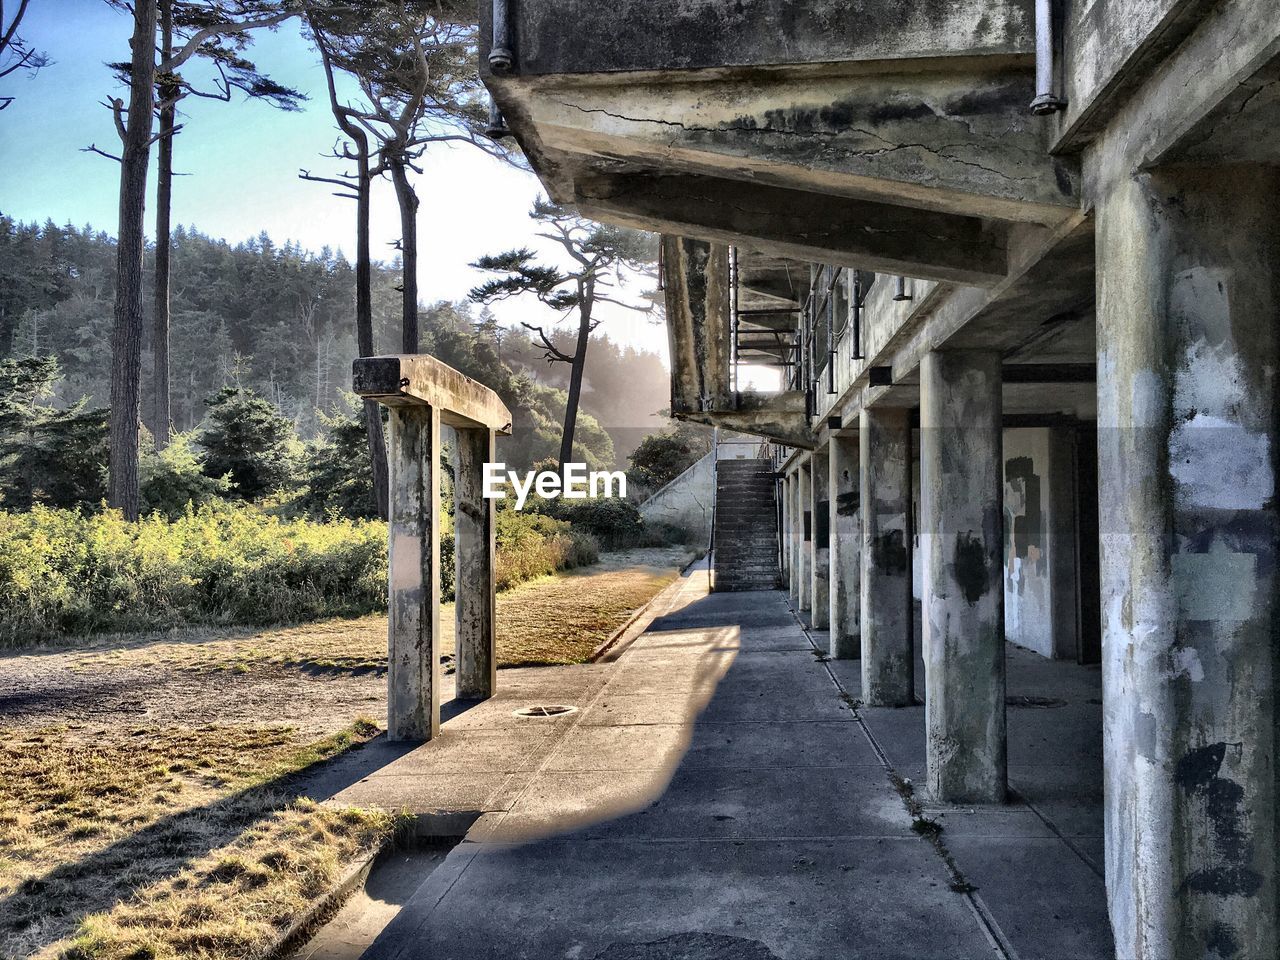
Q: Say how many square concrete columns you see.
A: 2